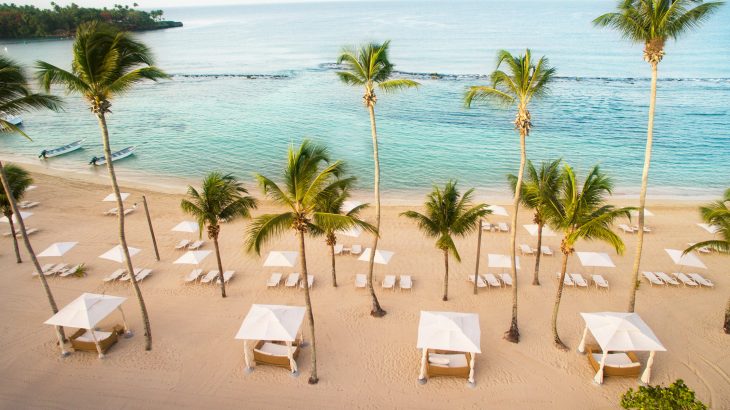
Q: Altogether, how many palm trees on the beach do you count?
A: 13